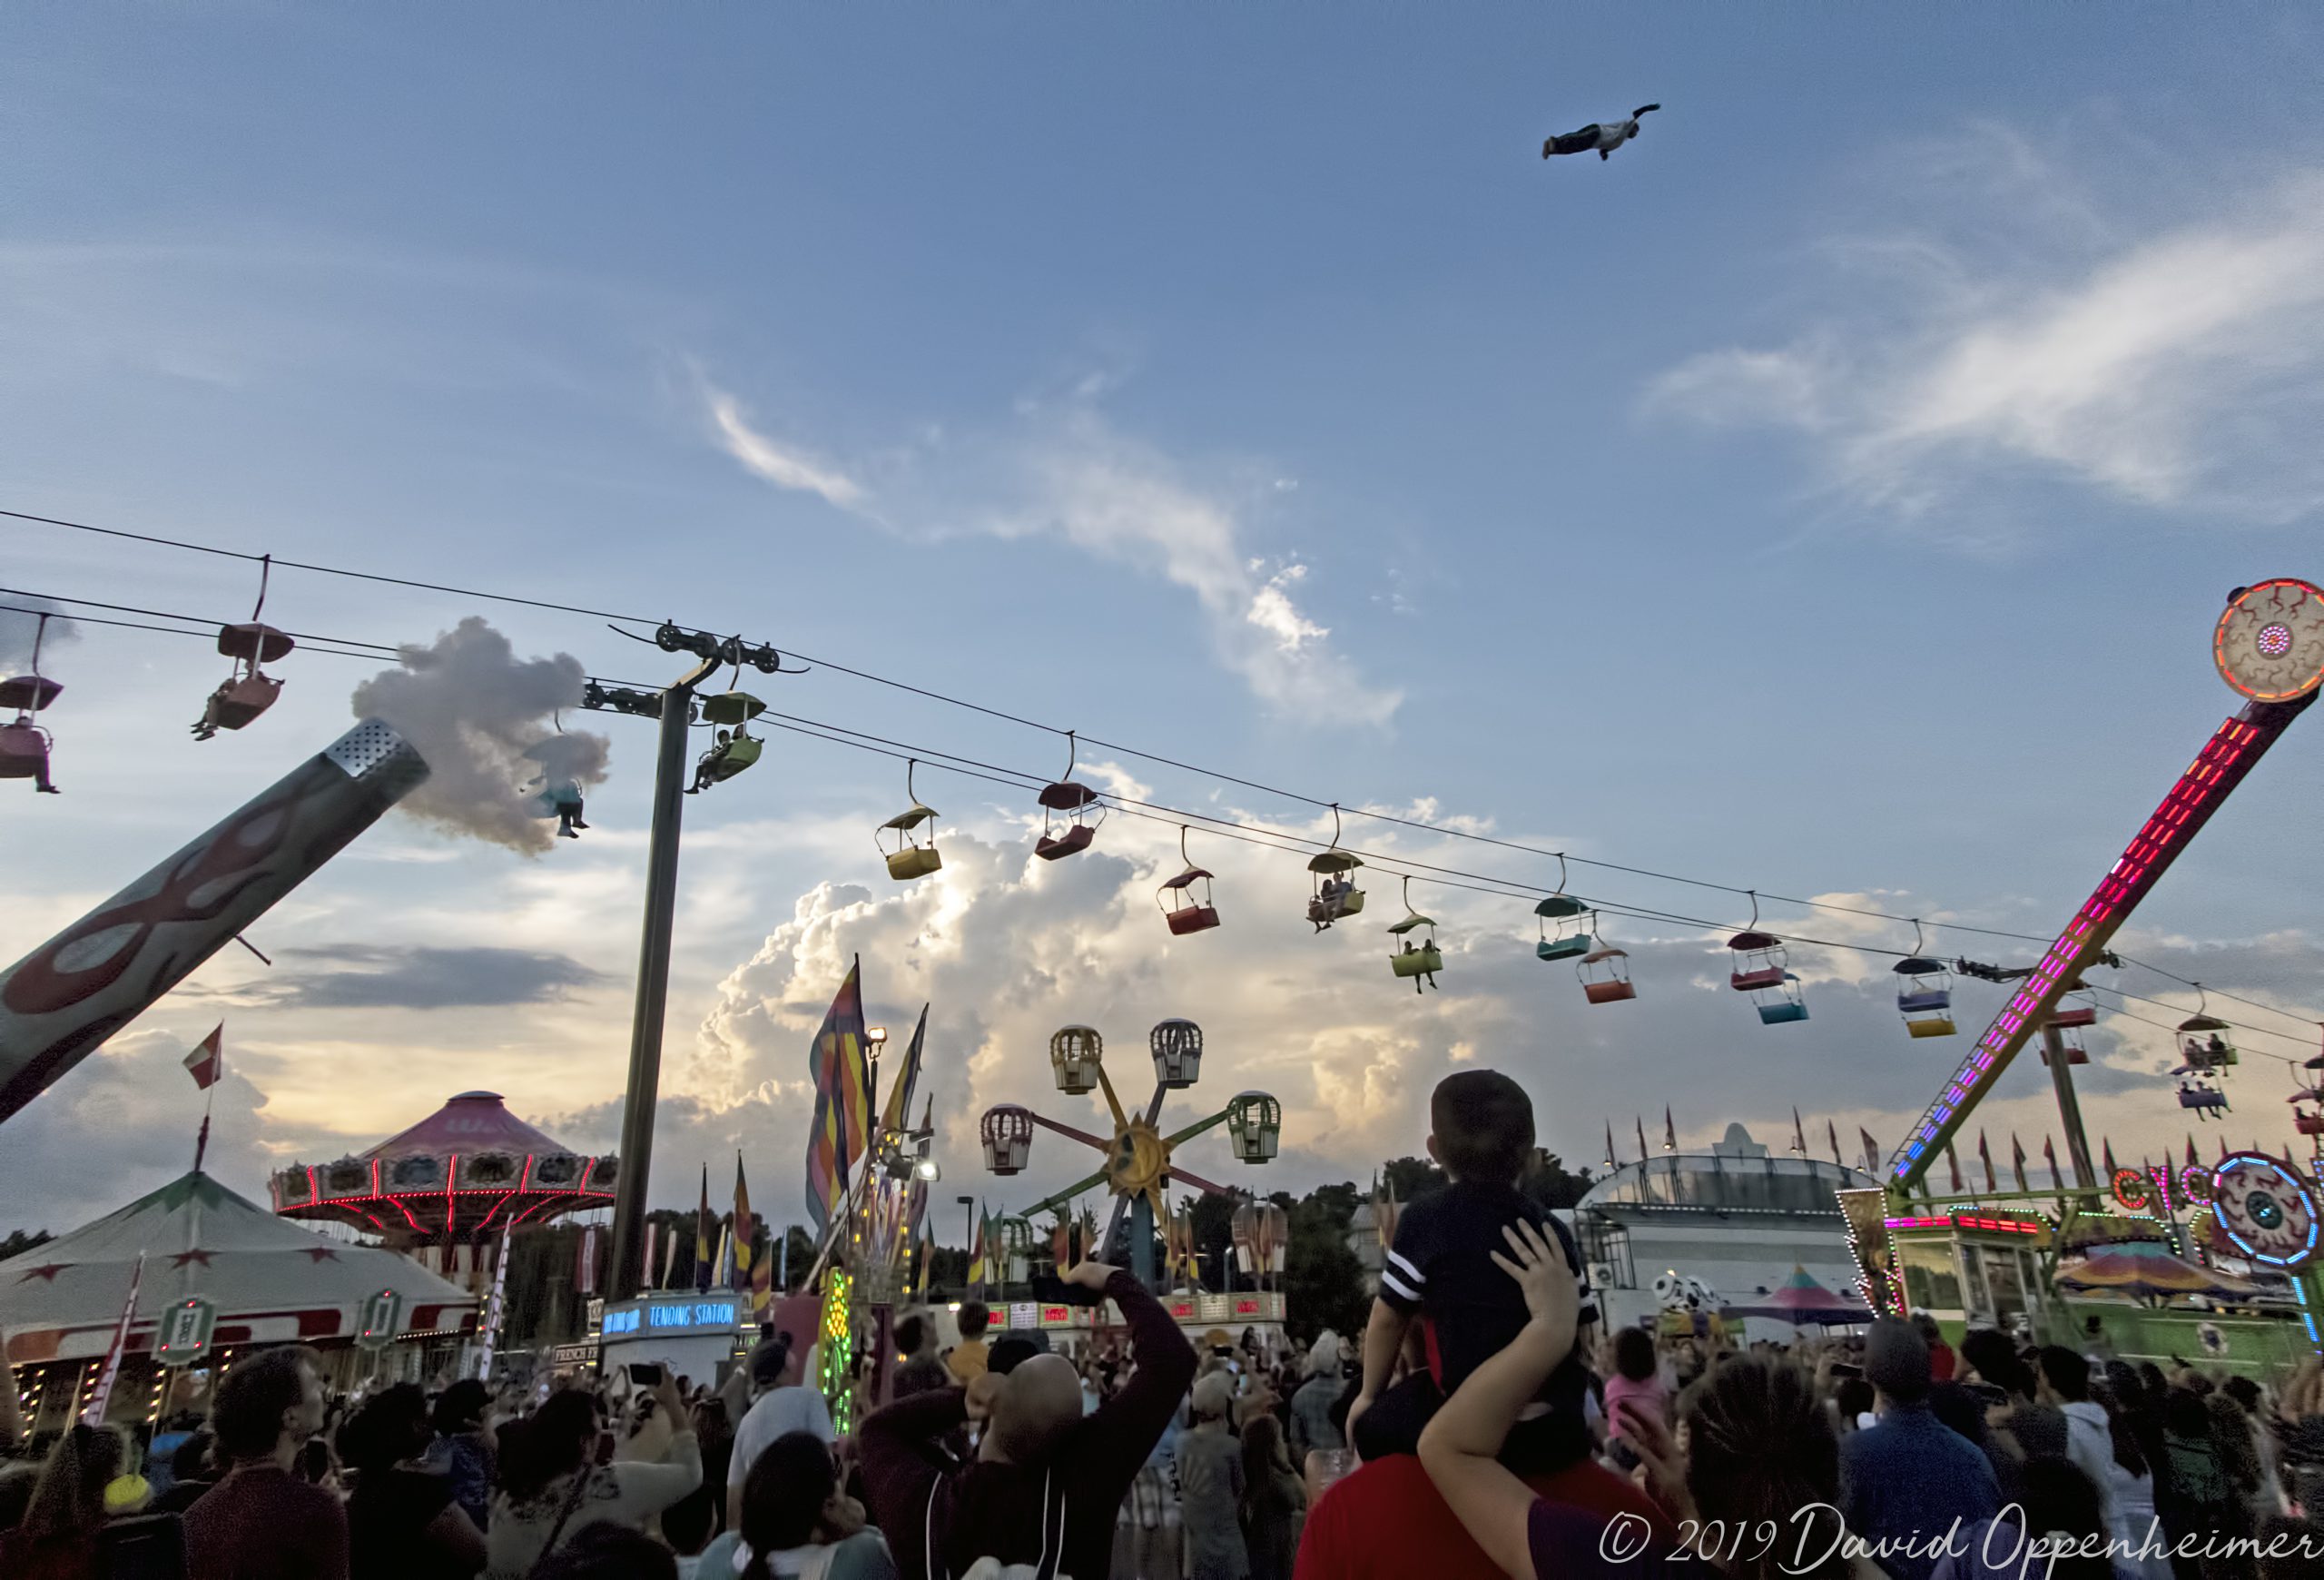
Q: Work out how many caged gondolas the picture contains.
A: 6